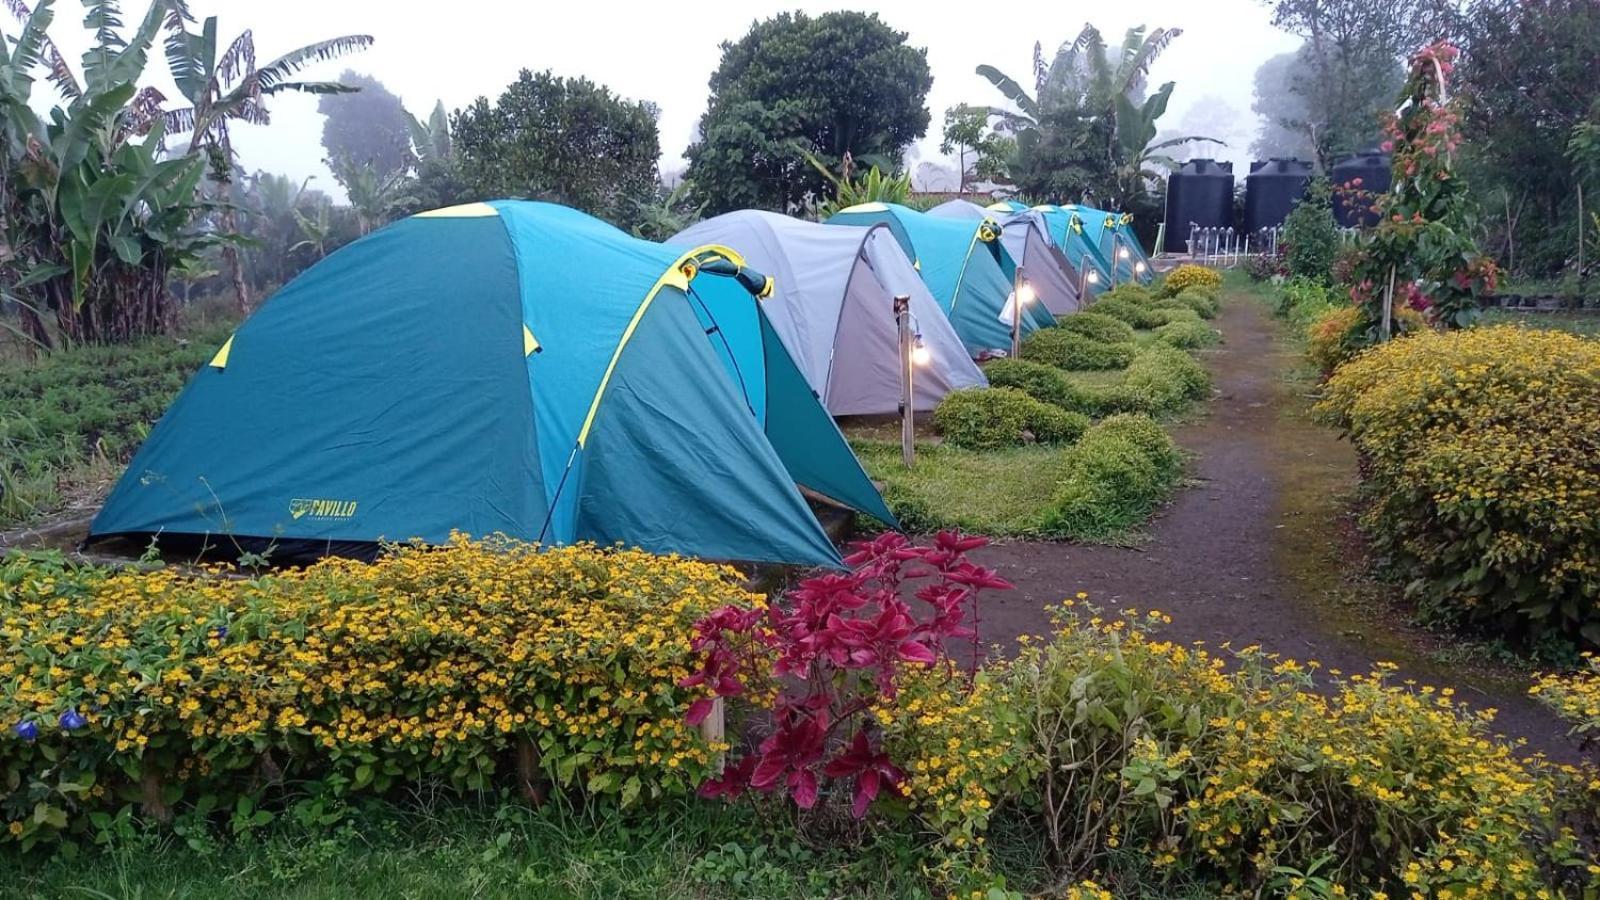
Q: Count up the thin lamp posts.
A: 5